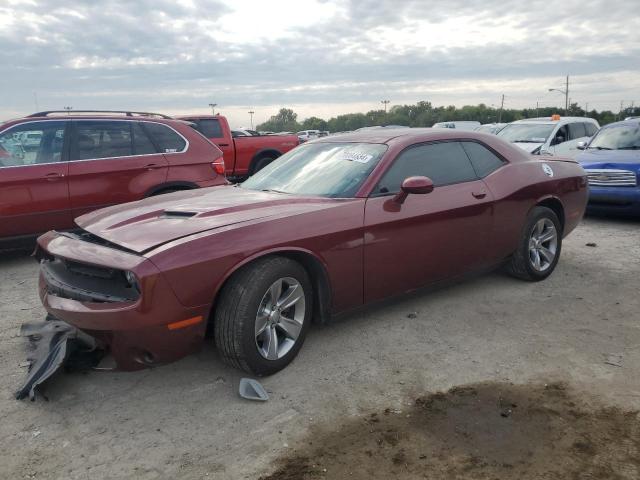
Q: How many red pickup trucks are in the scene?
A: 1